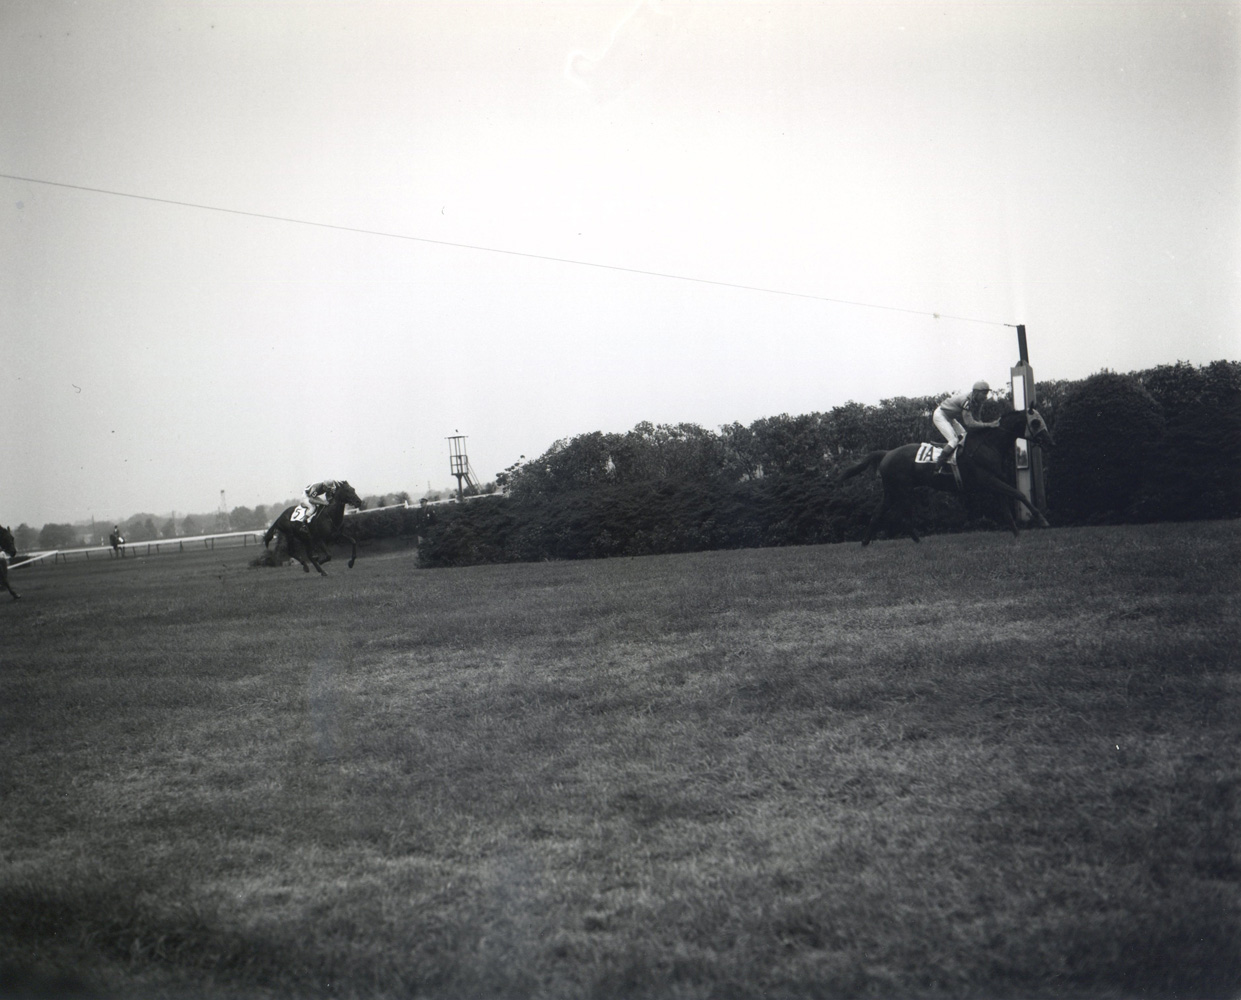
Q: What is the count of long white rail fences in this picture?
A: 1